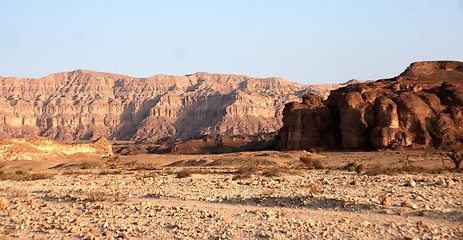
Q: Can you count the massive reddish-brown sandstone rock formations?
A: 1